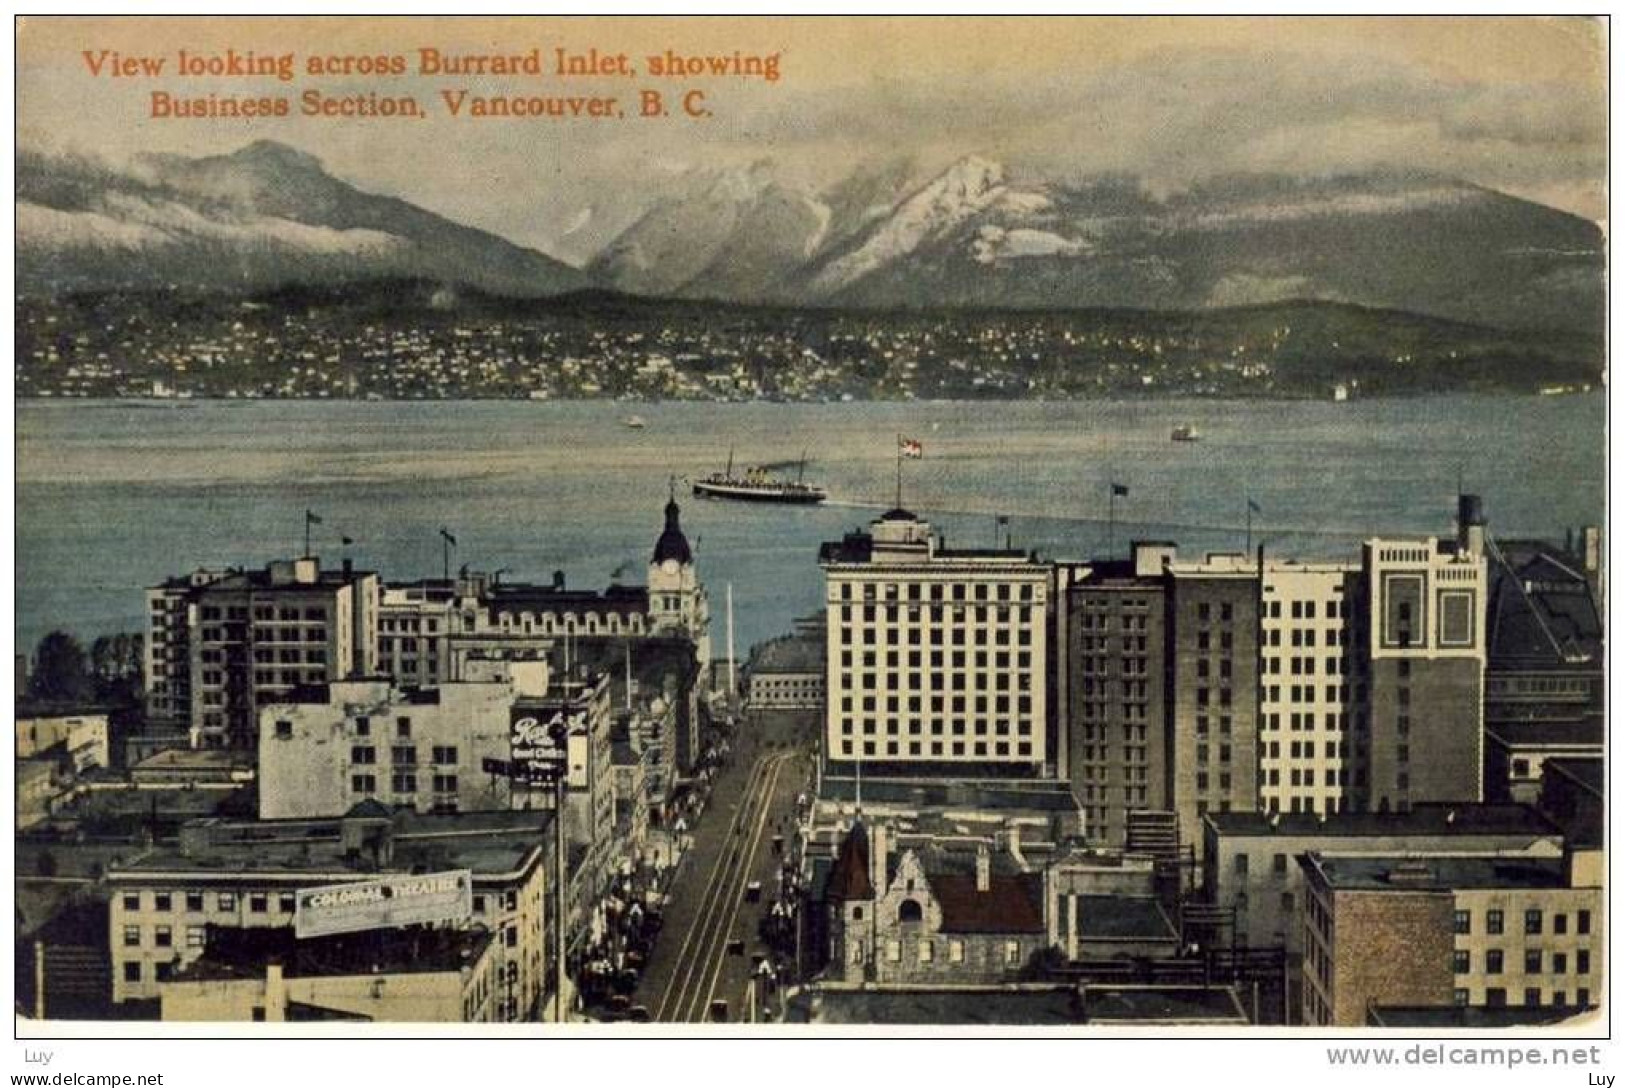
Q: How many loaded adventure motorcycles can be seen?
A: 0